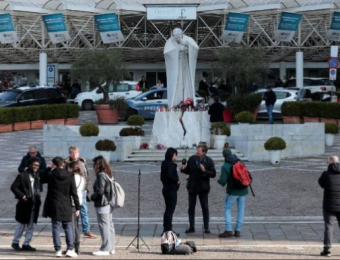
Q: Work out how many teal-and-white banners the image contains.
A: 6